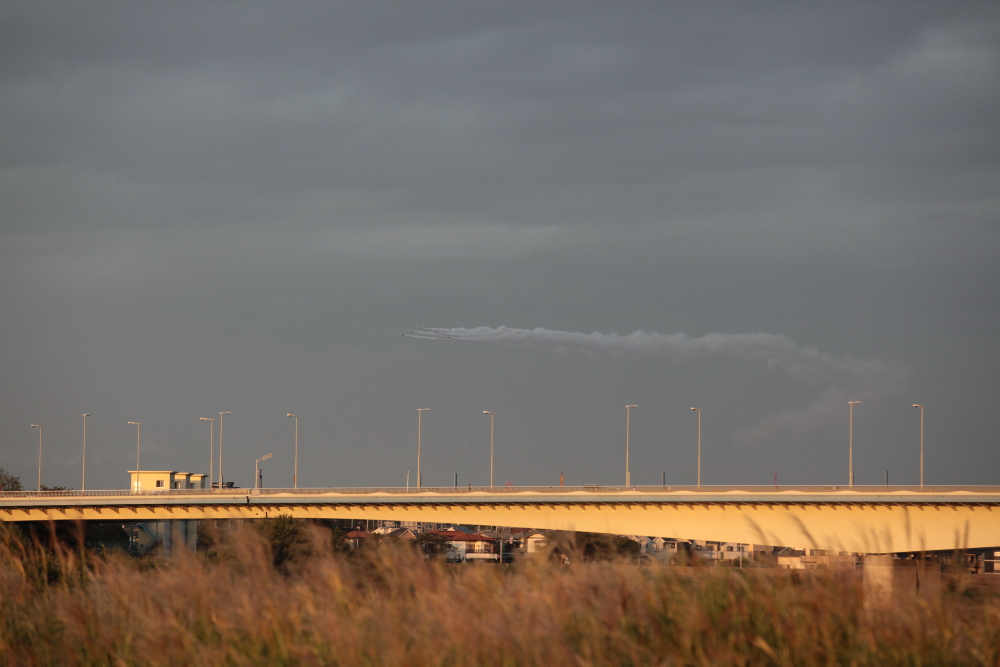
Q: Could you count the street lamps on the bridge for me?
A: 12